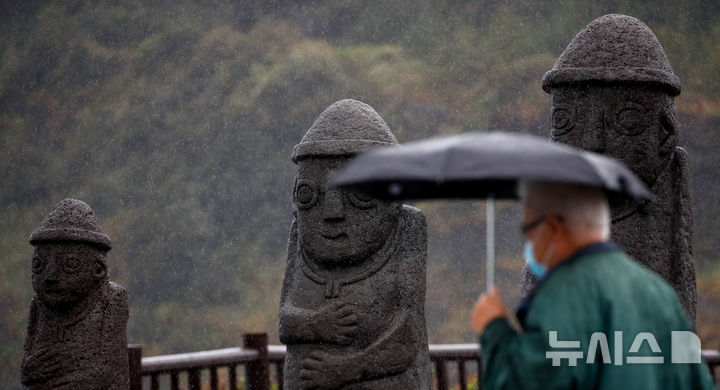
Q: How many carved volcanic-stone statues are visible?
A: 3